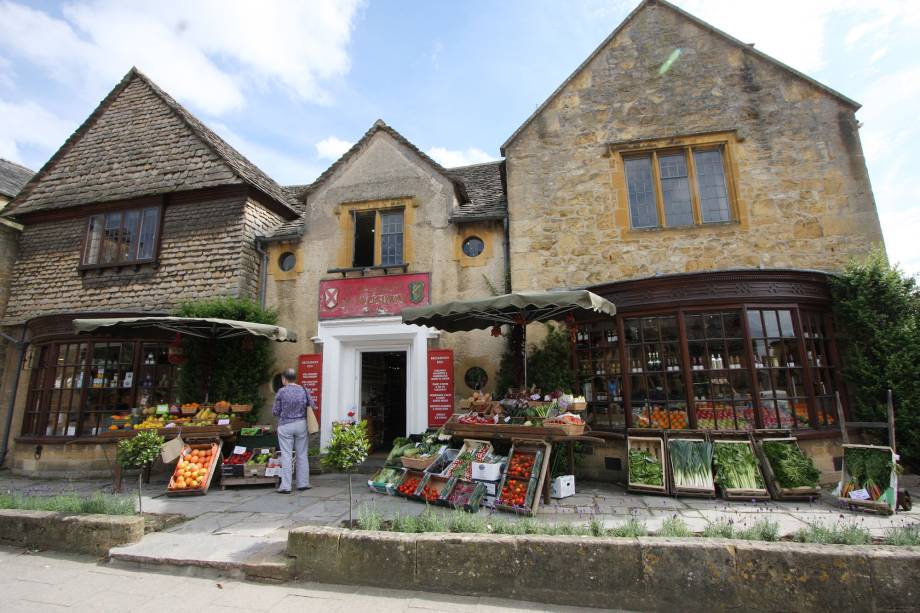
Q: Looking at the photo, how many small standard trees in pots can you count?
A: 2